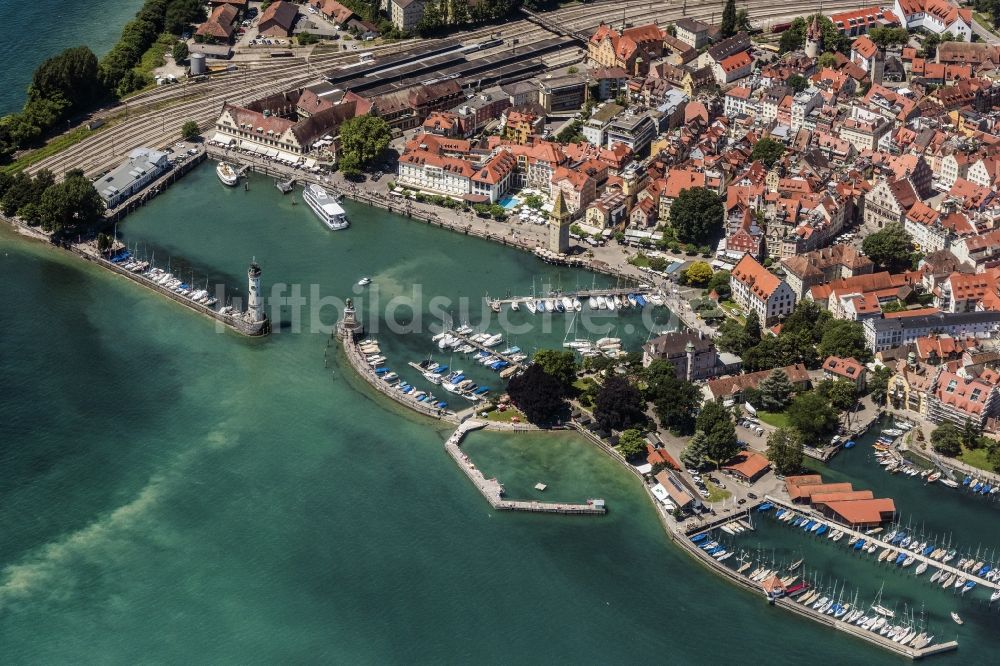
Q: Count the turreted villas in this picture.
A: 1